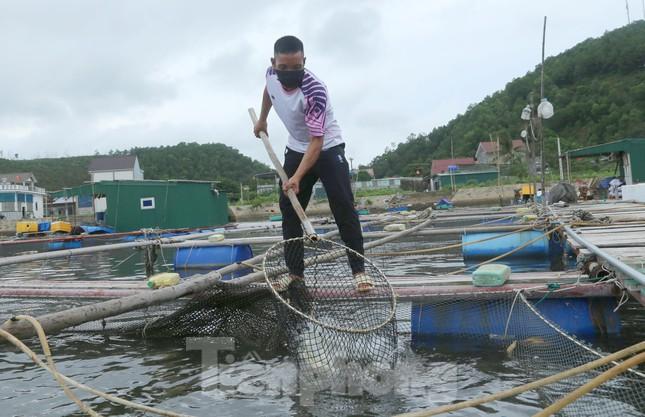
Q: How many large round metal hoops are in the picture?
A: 1